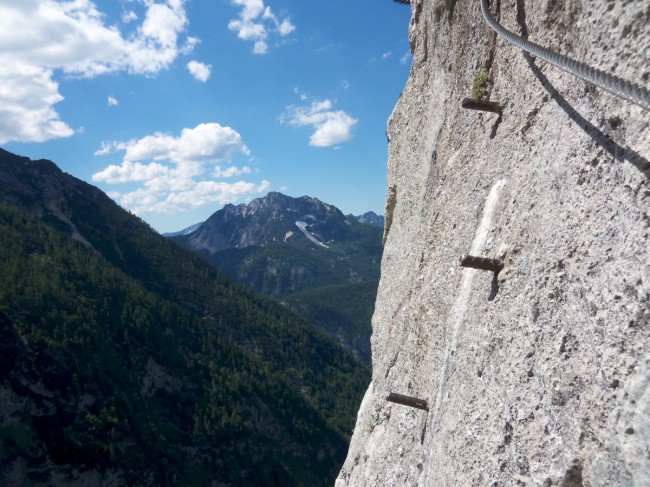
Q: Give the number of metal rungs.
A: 3